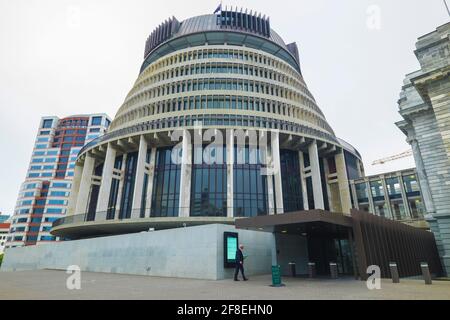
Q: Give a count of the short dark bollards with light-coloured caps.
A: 5